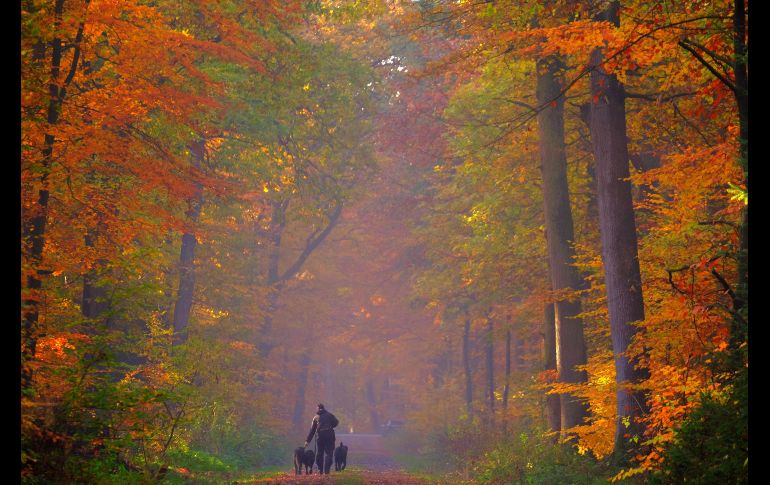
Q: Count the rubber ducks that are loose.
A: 0